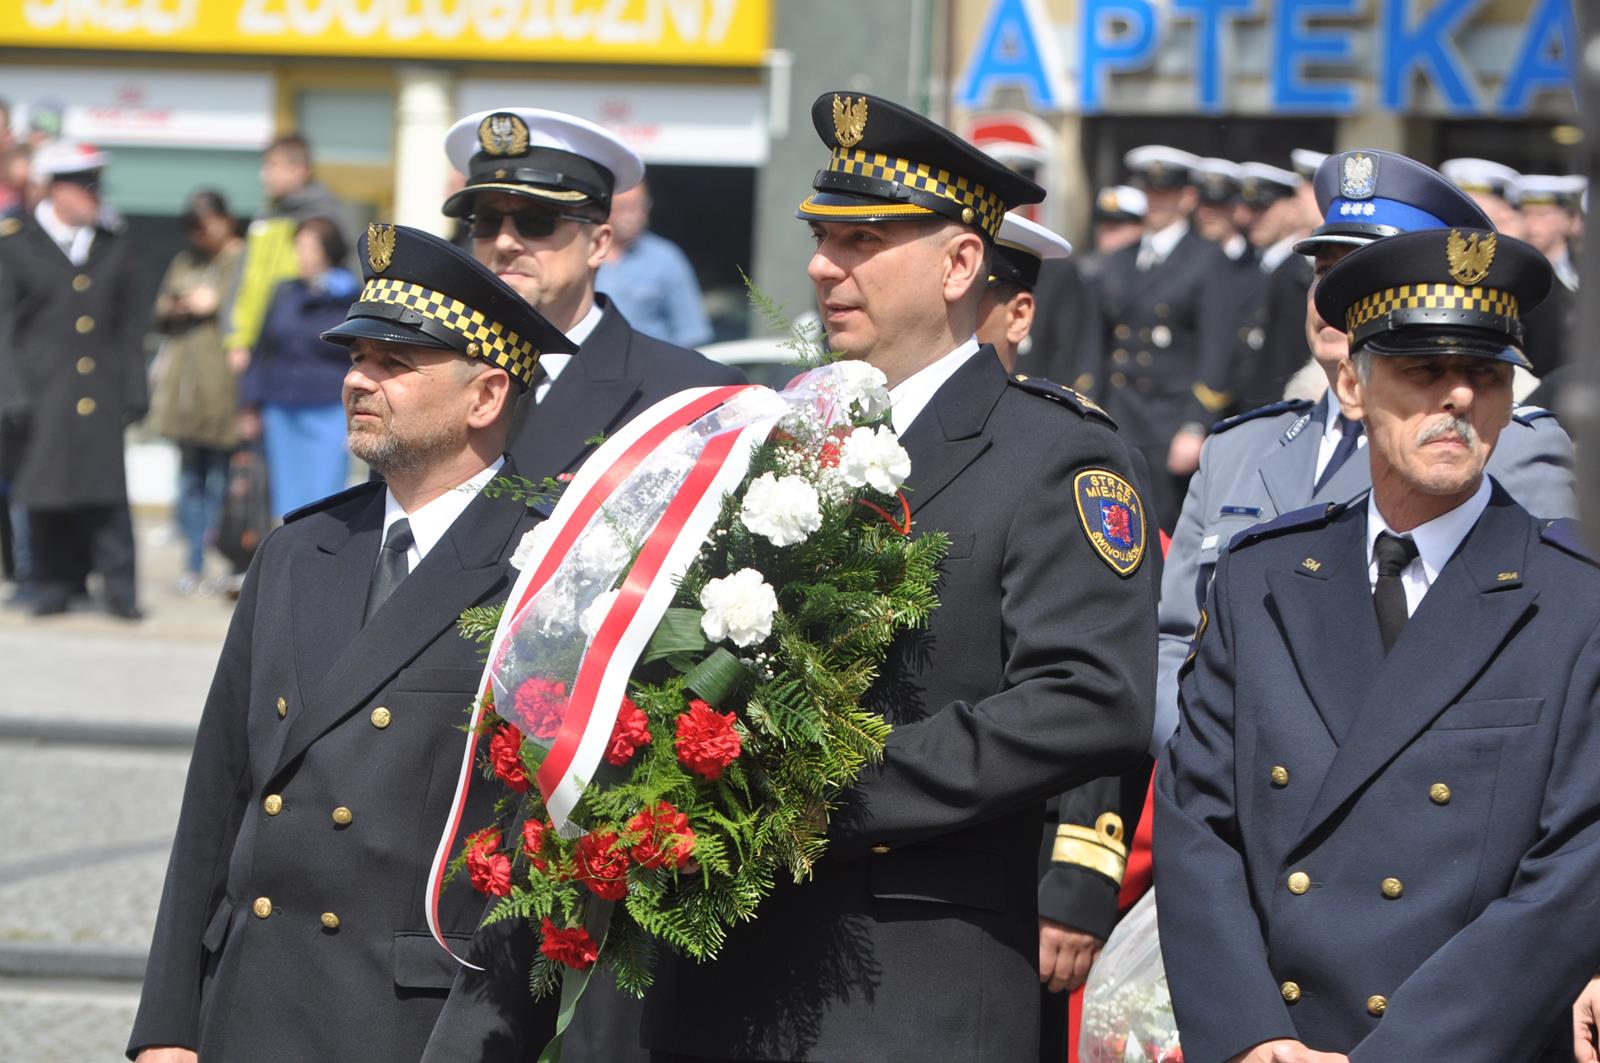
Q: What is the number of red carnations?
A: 9